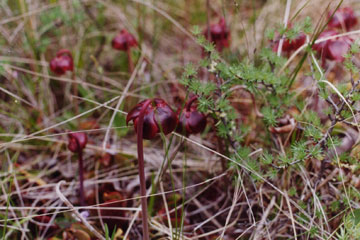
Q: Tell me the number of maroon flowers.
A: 9